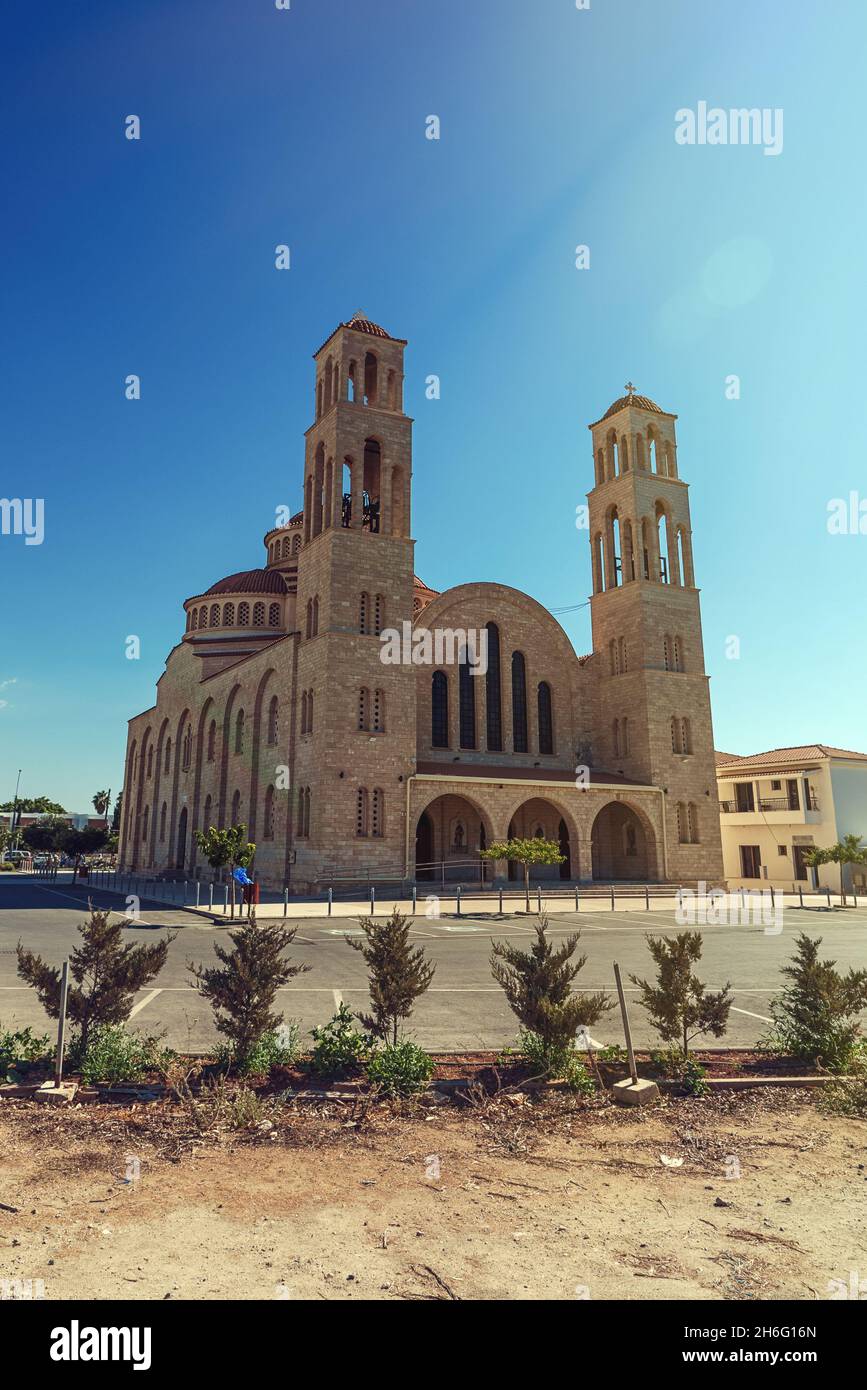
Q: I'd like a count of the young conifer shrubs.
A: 6